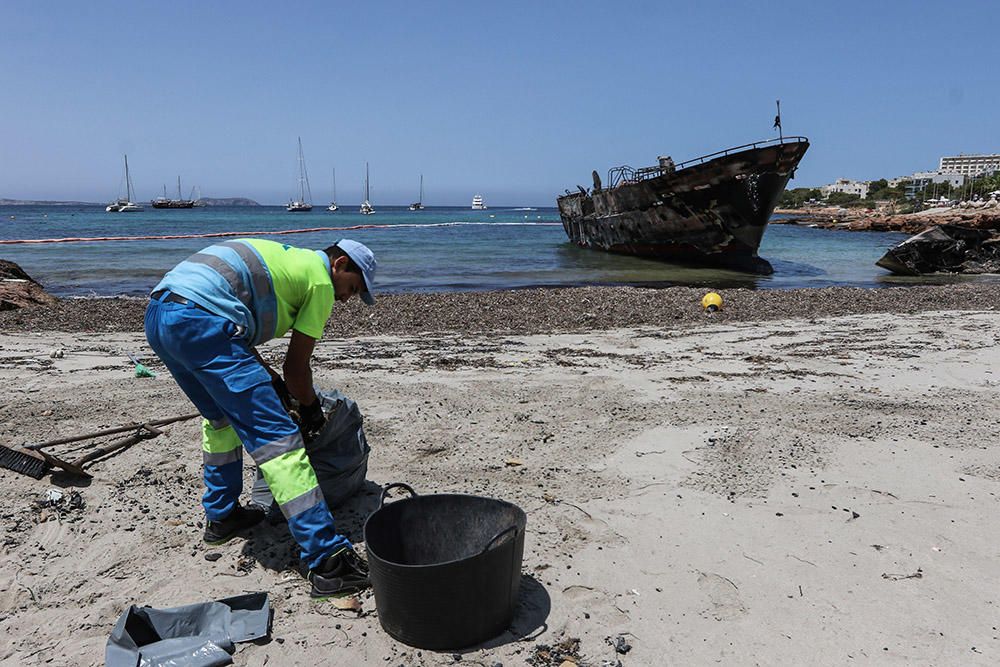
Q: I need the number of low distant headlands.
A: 2